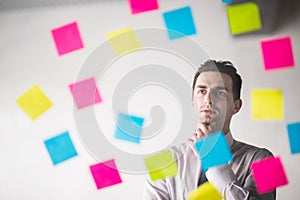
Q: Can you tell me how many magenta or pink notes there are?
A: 6